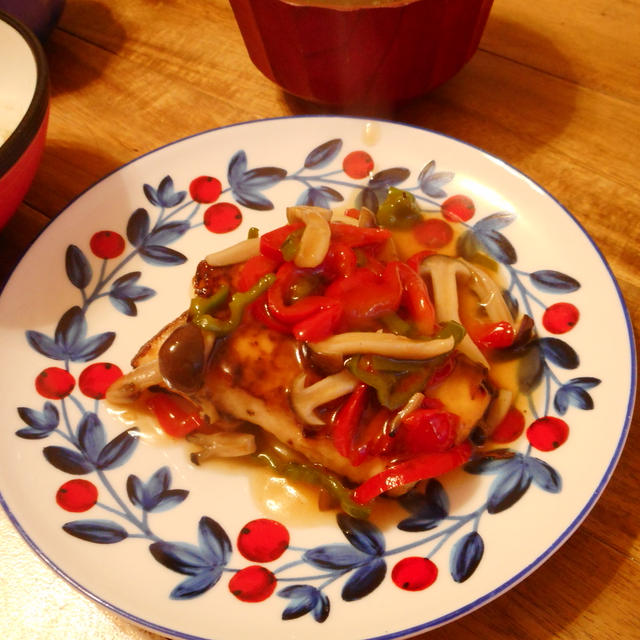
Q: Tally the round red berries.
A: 15